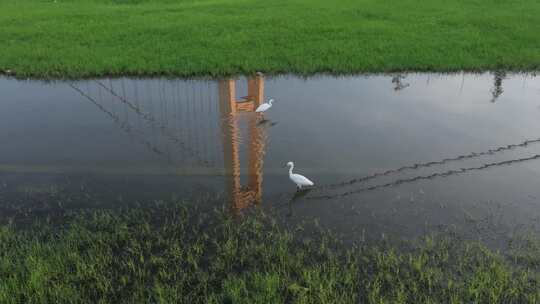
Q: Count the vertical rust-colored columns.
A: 2